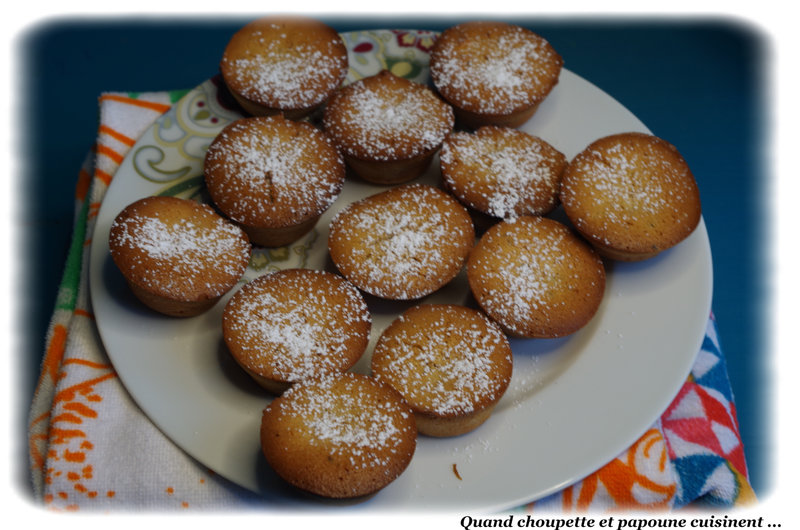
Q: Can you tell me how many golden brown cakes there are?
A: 12